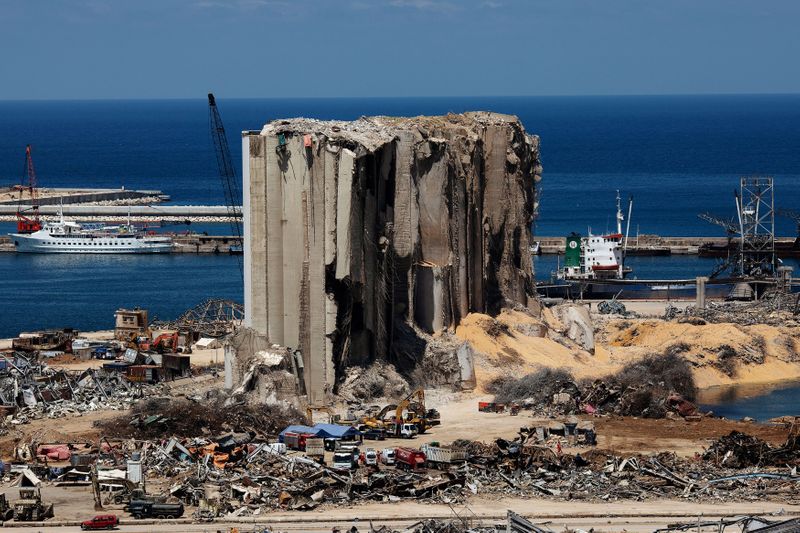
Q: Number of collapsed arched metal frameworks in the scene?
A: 1